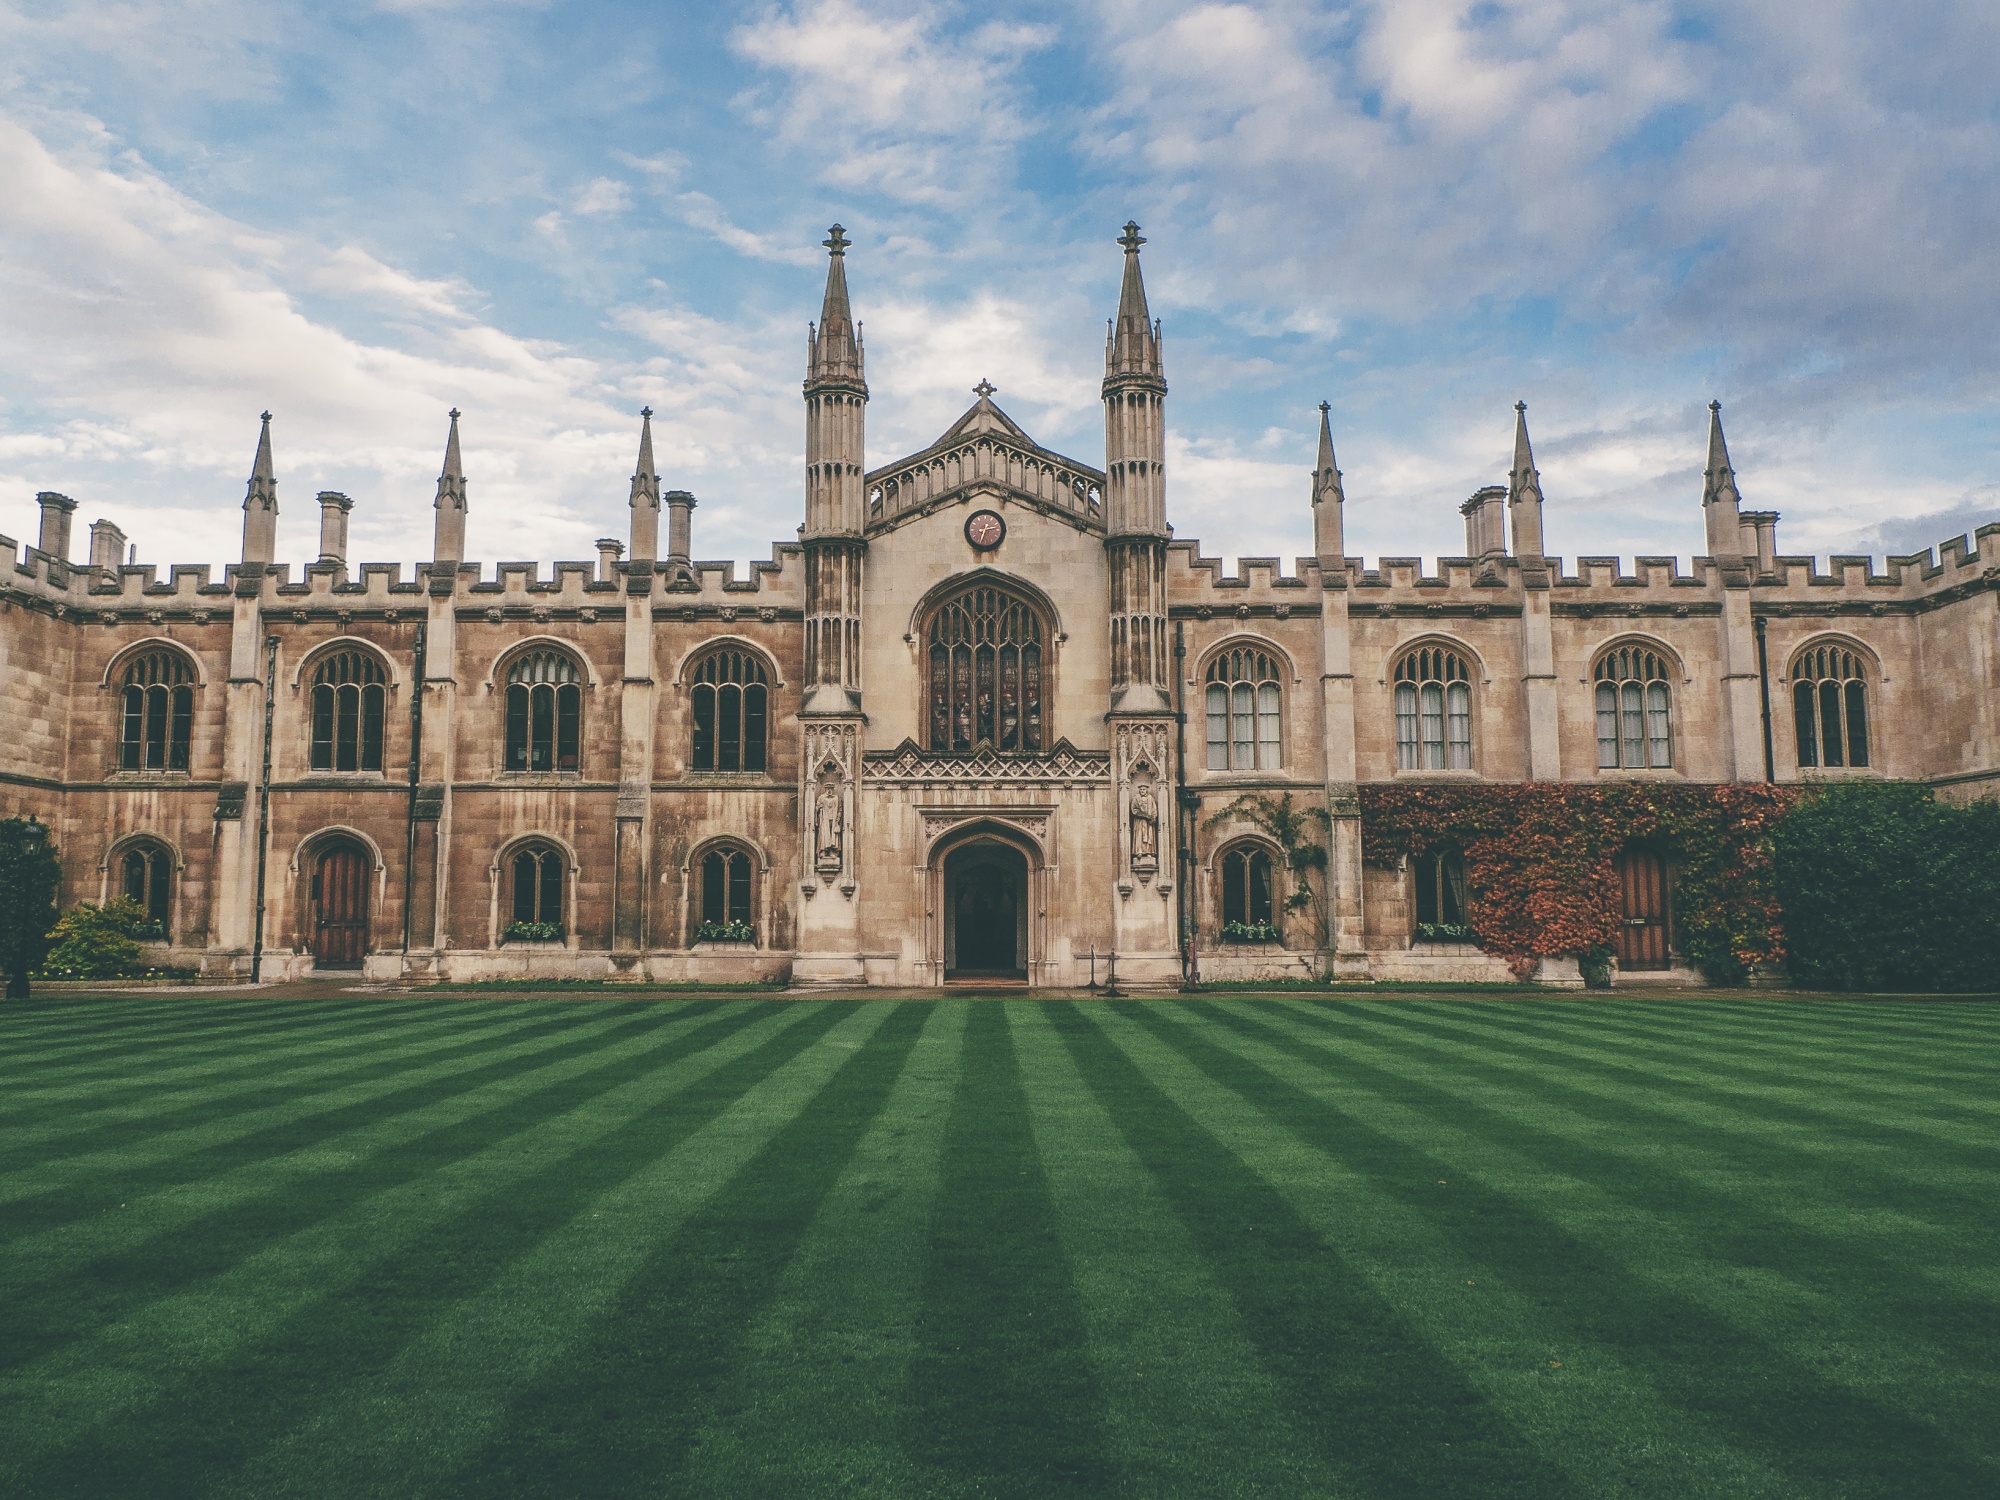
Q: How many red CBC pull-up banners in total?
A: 0